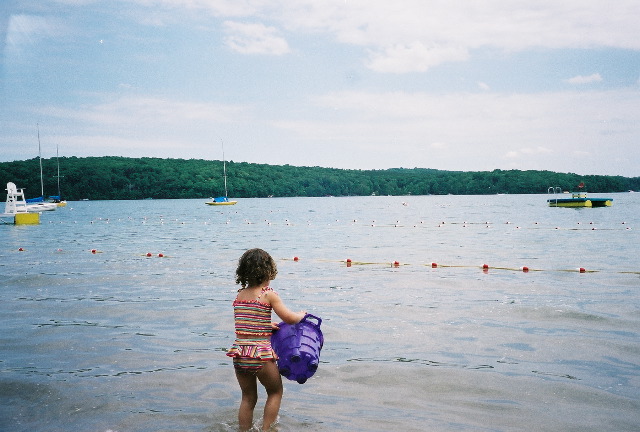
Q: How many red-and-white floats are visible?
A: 11